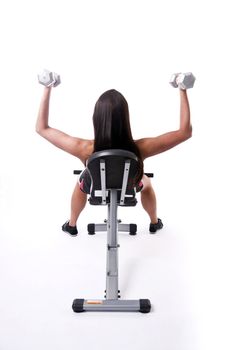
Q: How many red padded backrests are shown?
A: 0